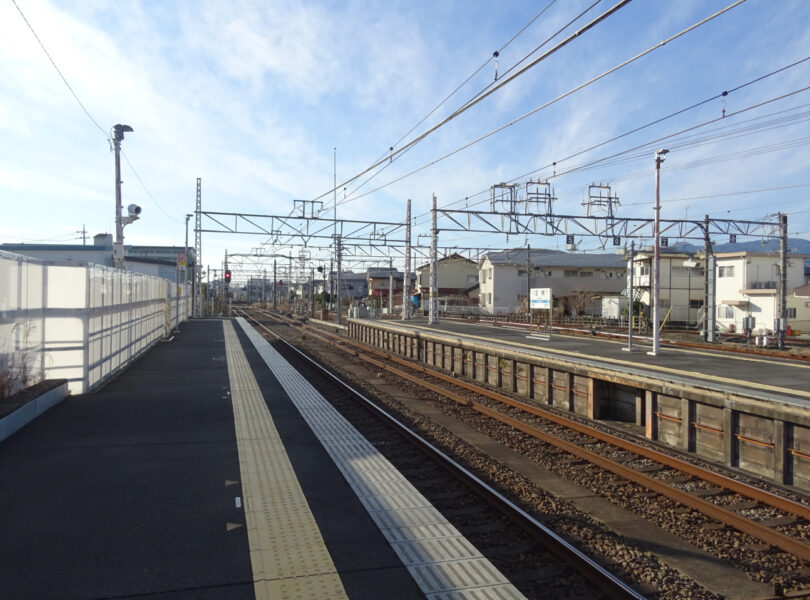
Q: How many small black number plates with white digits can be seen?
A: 4